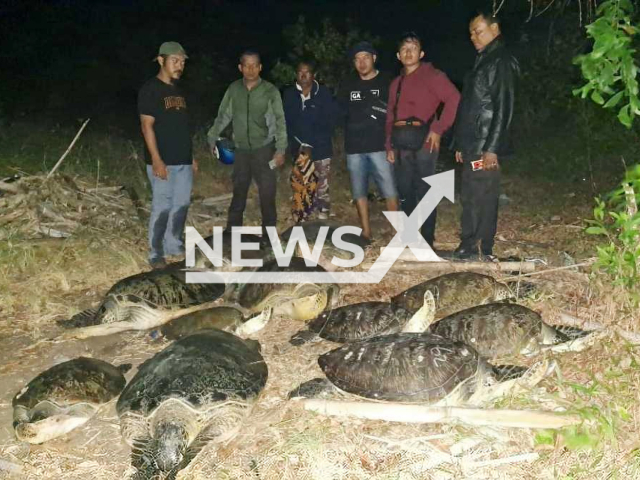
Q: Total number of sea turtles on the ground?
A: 11